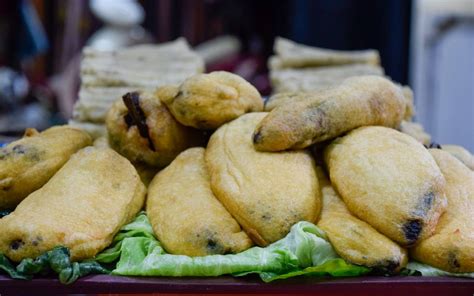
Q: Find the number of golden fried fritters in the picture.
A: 10